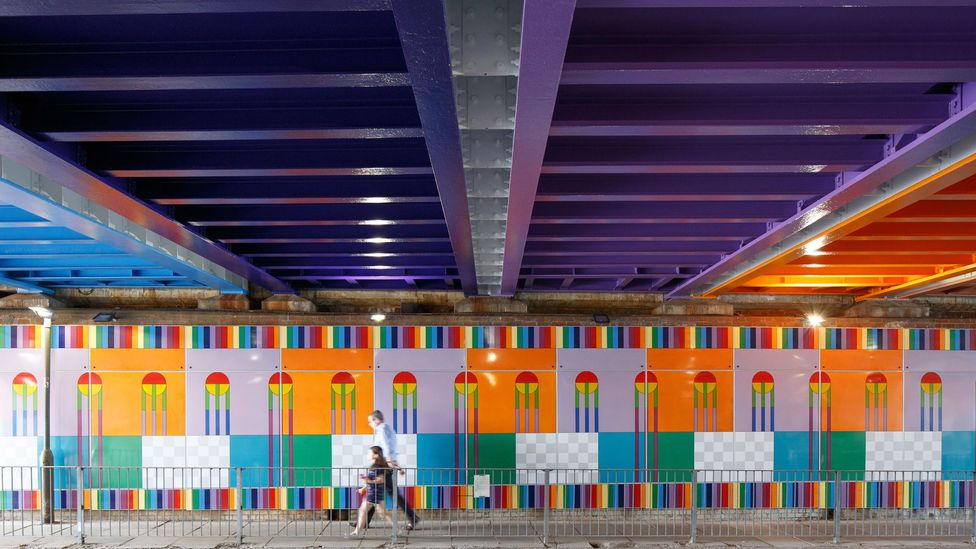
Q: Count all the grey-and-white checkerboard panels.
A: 6